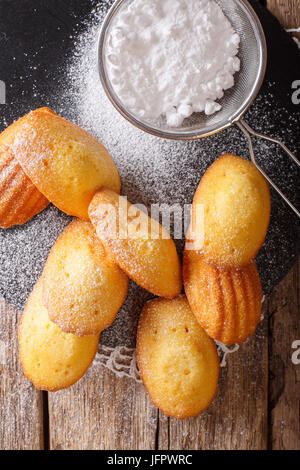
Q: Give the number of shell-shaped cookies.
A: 8